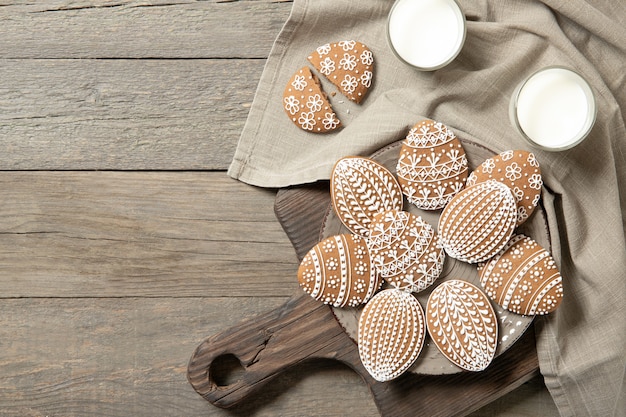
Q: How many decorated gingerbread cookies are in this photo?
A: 10